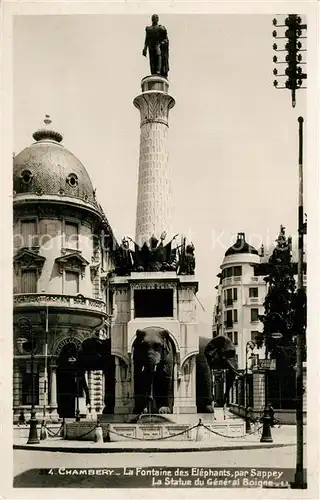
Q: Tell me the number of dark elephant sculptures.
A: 3